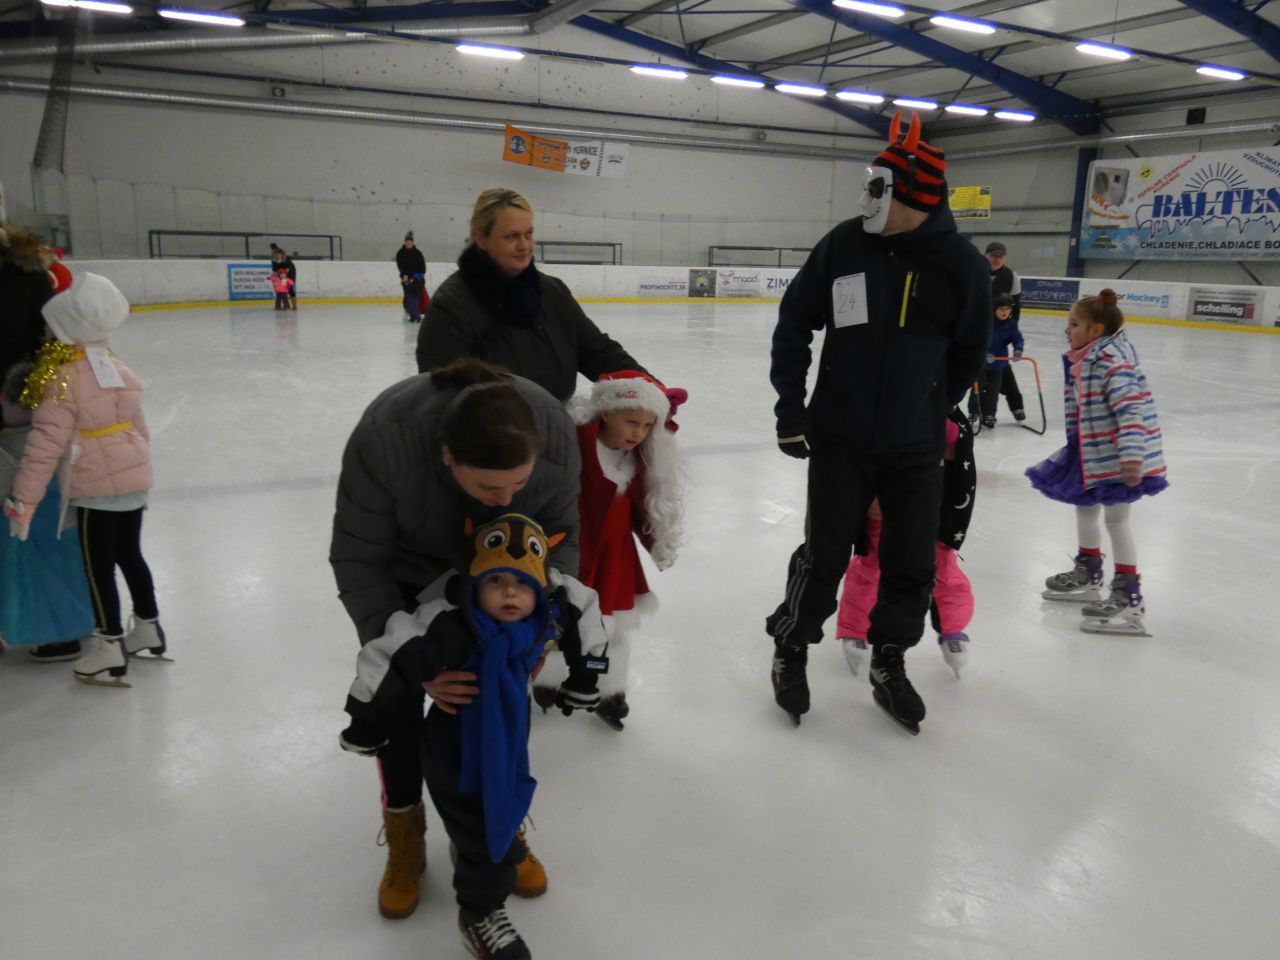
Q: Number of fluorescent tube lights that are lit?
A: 14